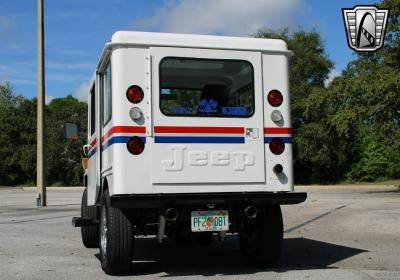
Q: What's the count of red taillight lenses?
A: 4